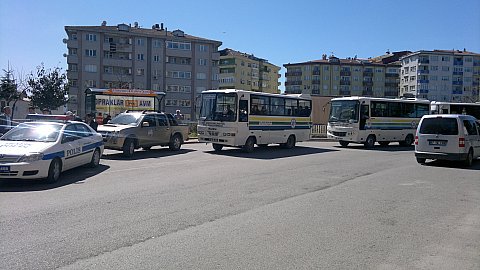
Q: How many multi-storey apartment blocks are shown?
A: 4